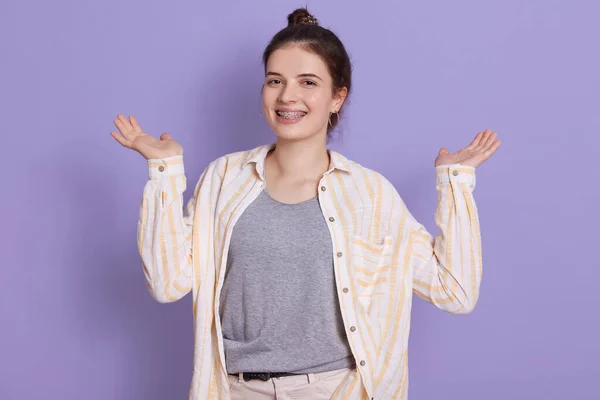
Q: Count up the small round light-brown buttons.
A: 8